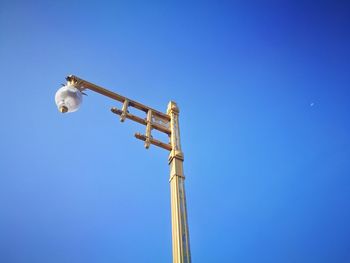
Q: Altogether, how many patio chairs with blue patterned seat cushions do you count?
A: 0